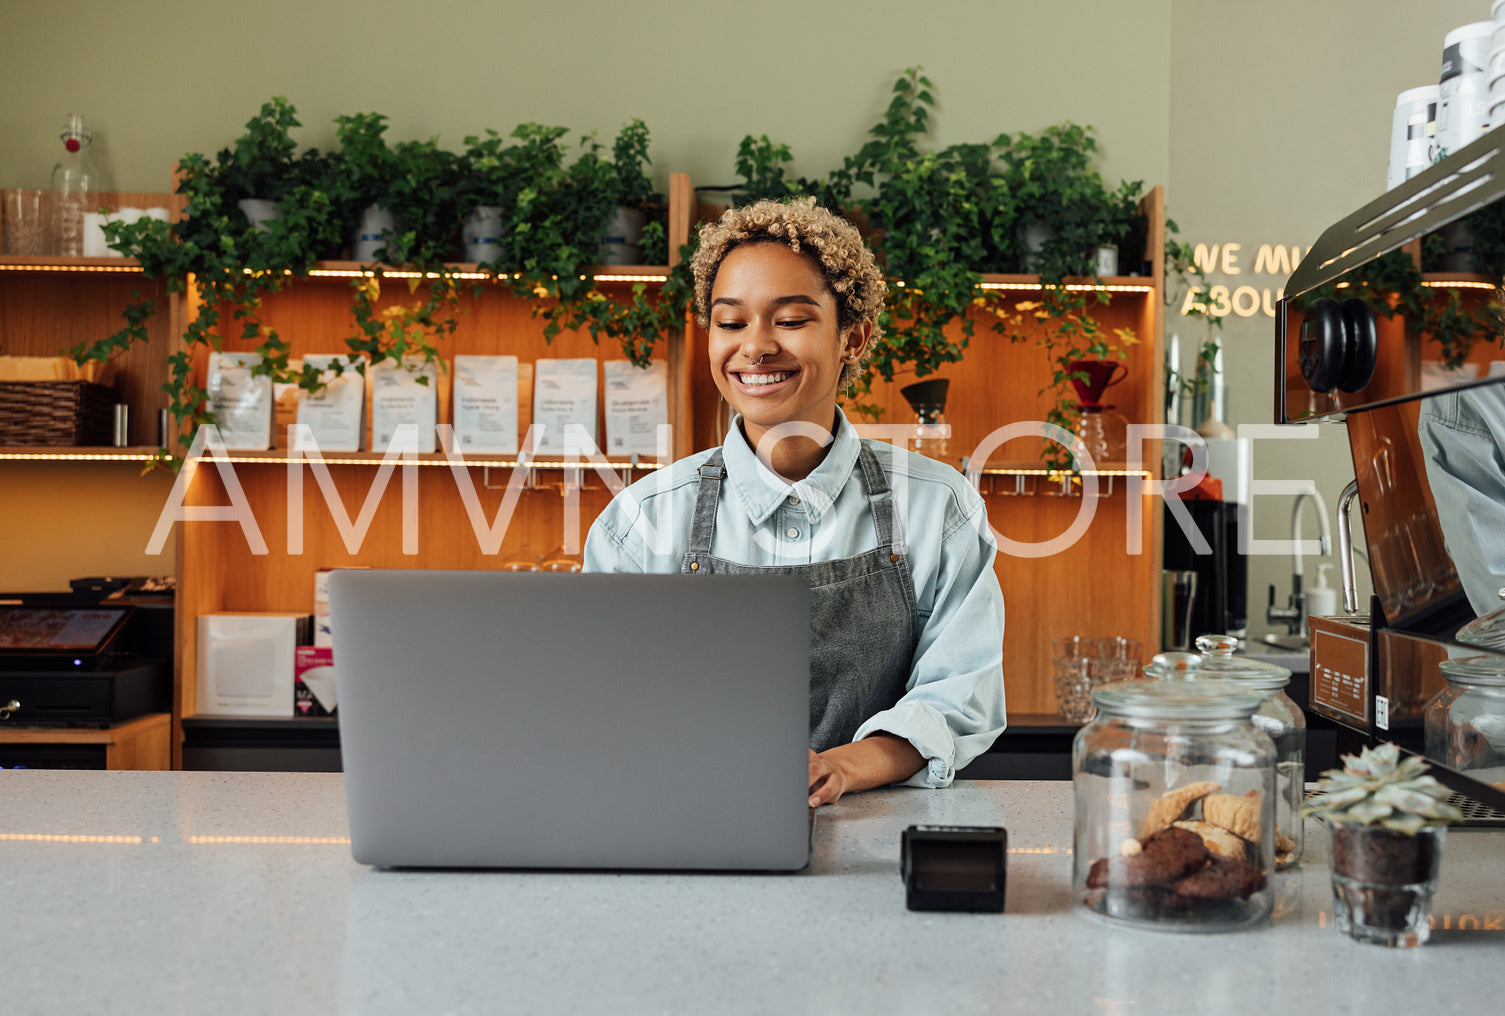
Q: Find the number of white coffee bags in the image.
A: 6